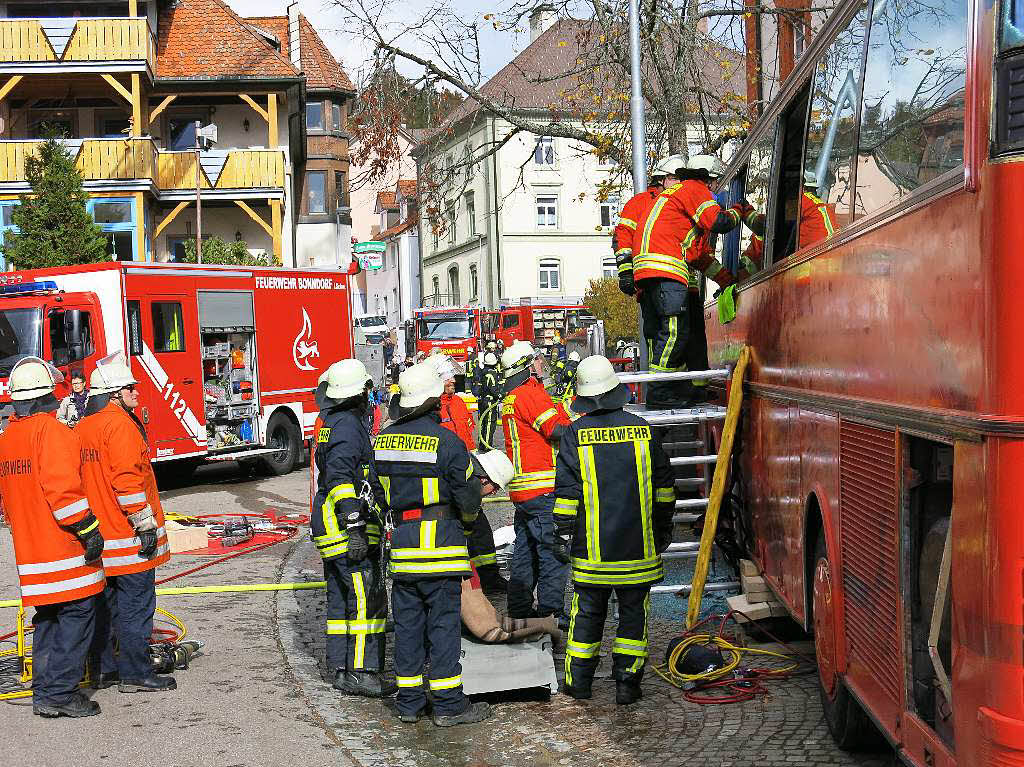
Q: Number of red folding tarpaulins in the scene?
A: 1